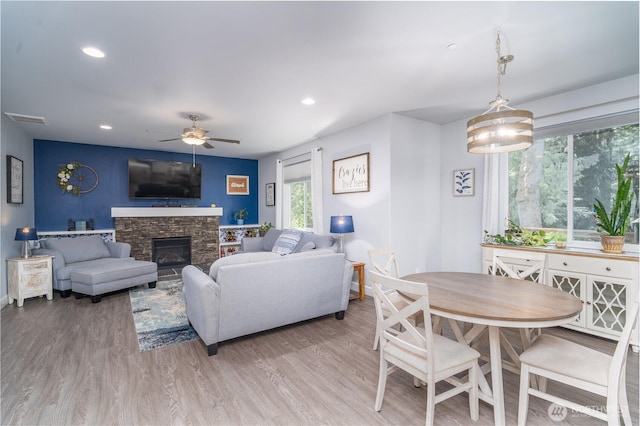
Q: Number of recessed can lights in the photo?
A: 3